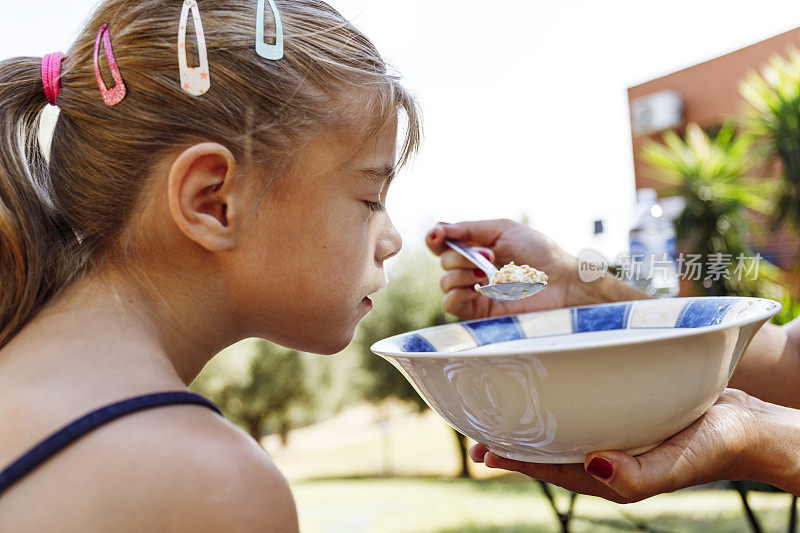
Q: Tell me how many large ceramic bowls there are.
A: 1